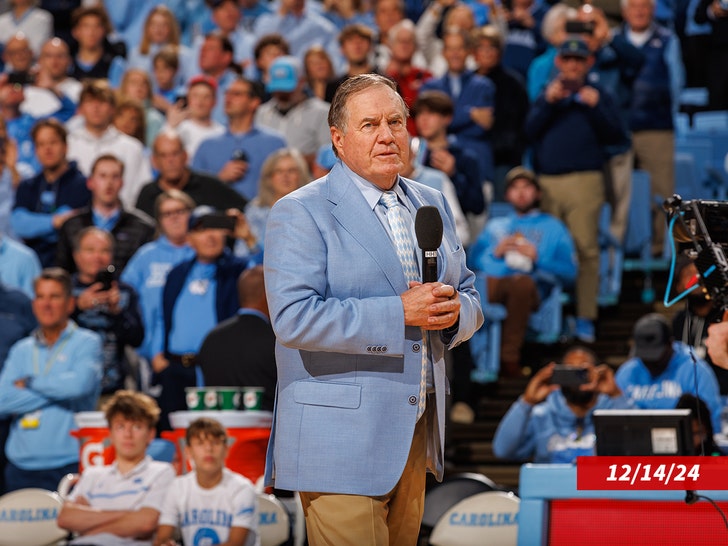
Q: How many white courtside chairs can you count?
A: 3